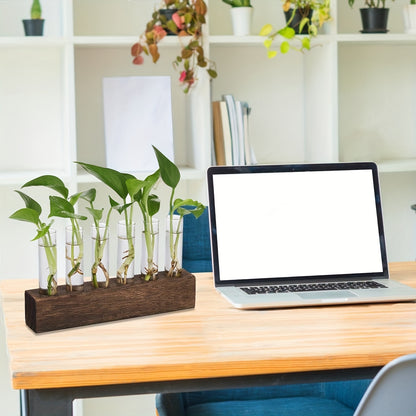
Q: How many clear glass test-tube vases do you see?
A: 6